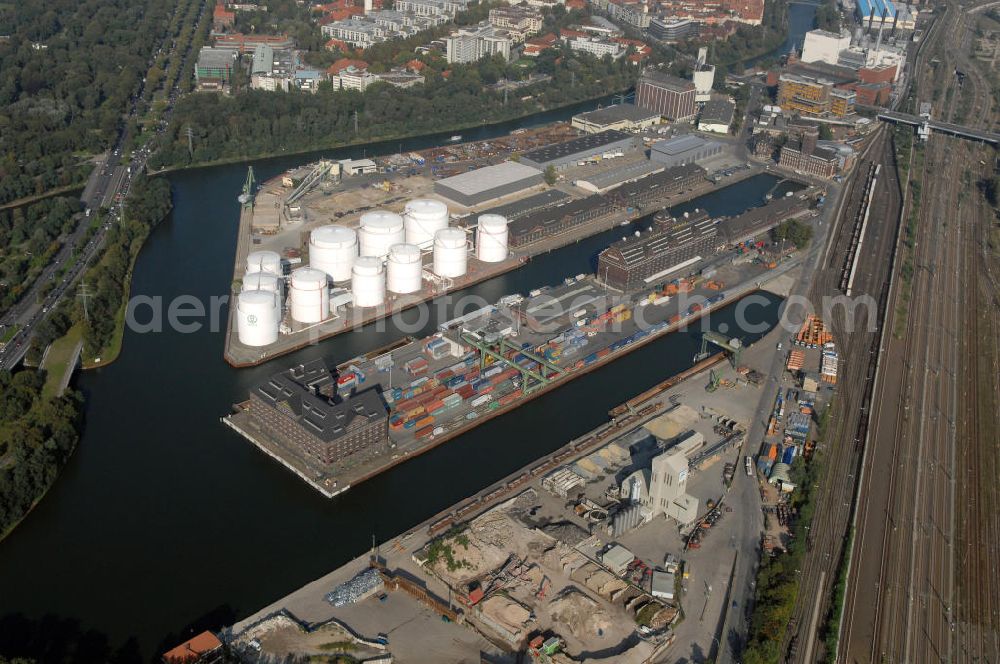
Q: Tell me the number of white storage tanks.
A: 11